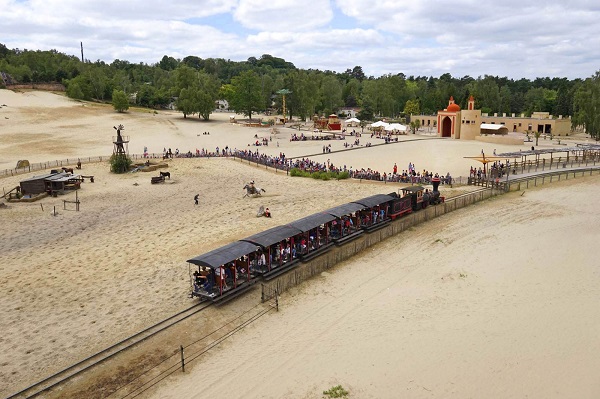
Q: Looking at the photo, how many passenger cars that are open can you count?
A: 5